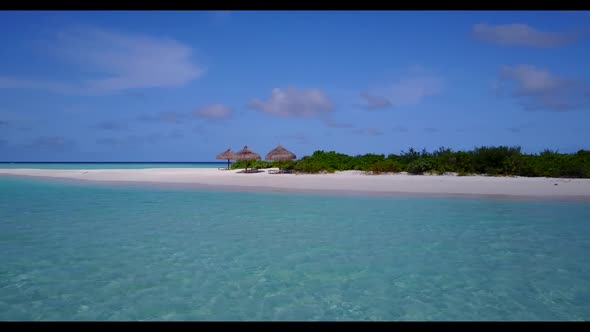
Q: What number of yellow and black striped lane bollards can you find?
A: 0